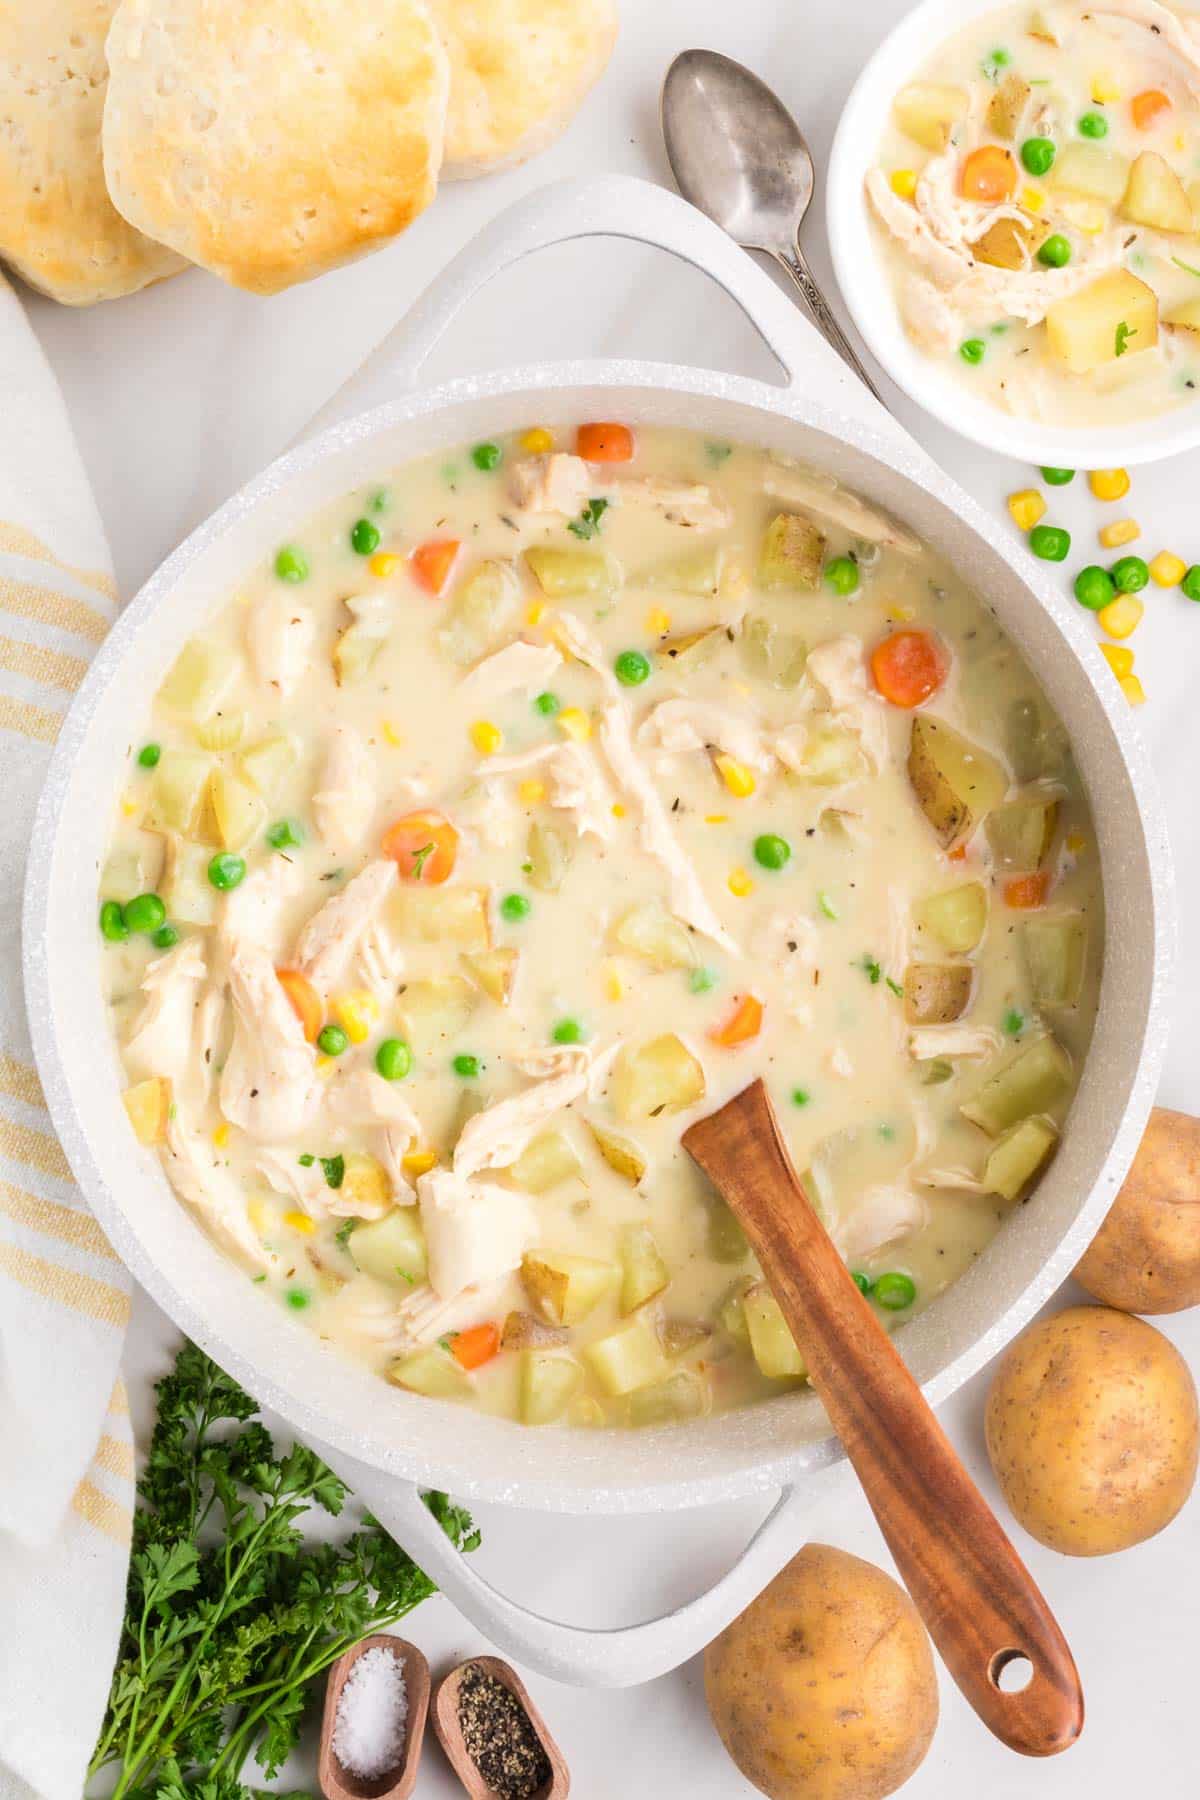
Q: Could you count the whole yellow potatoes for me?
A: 3